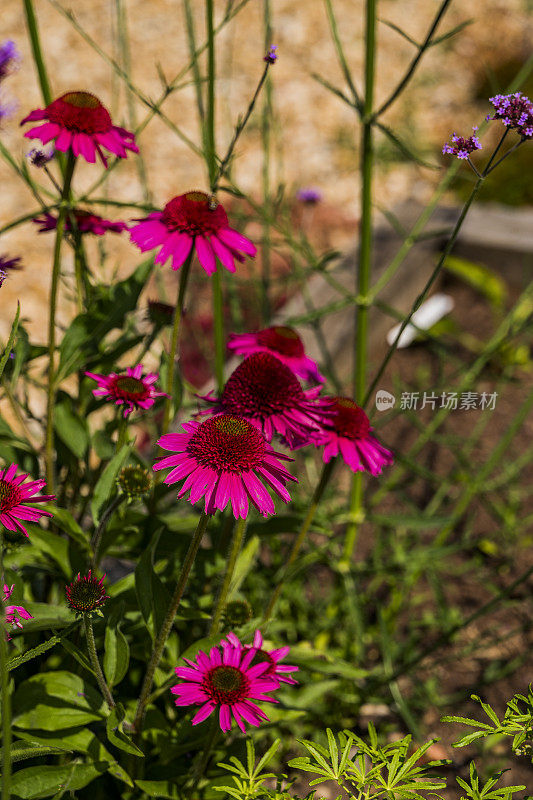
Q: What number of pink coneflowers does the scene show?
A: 11